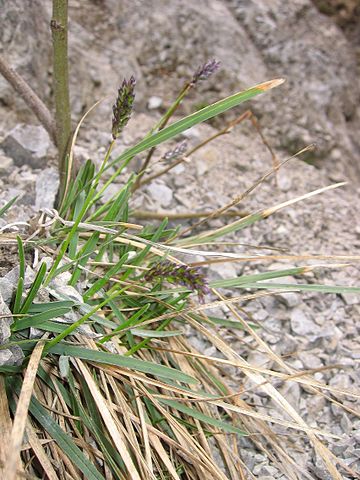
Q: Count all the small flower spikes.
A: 4